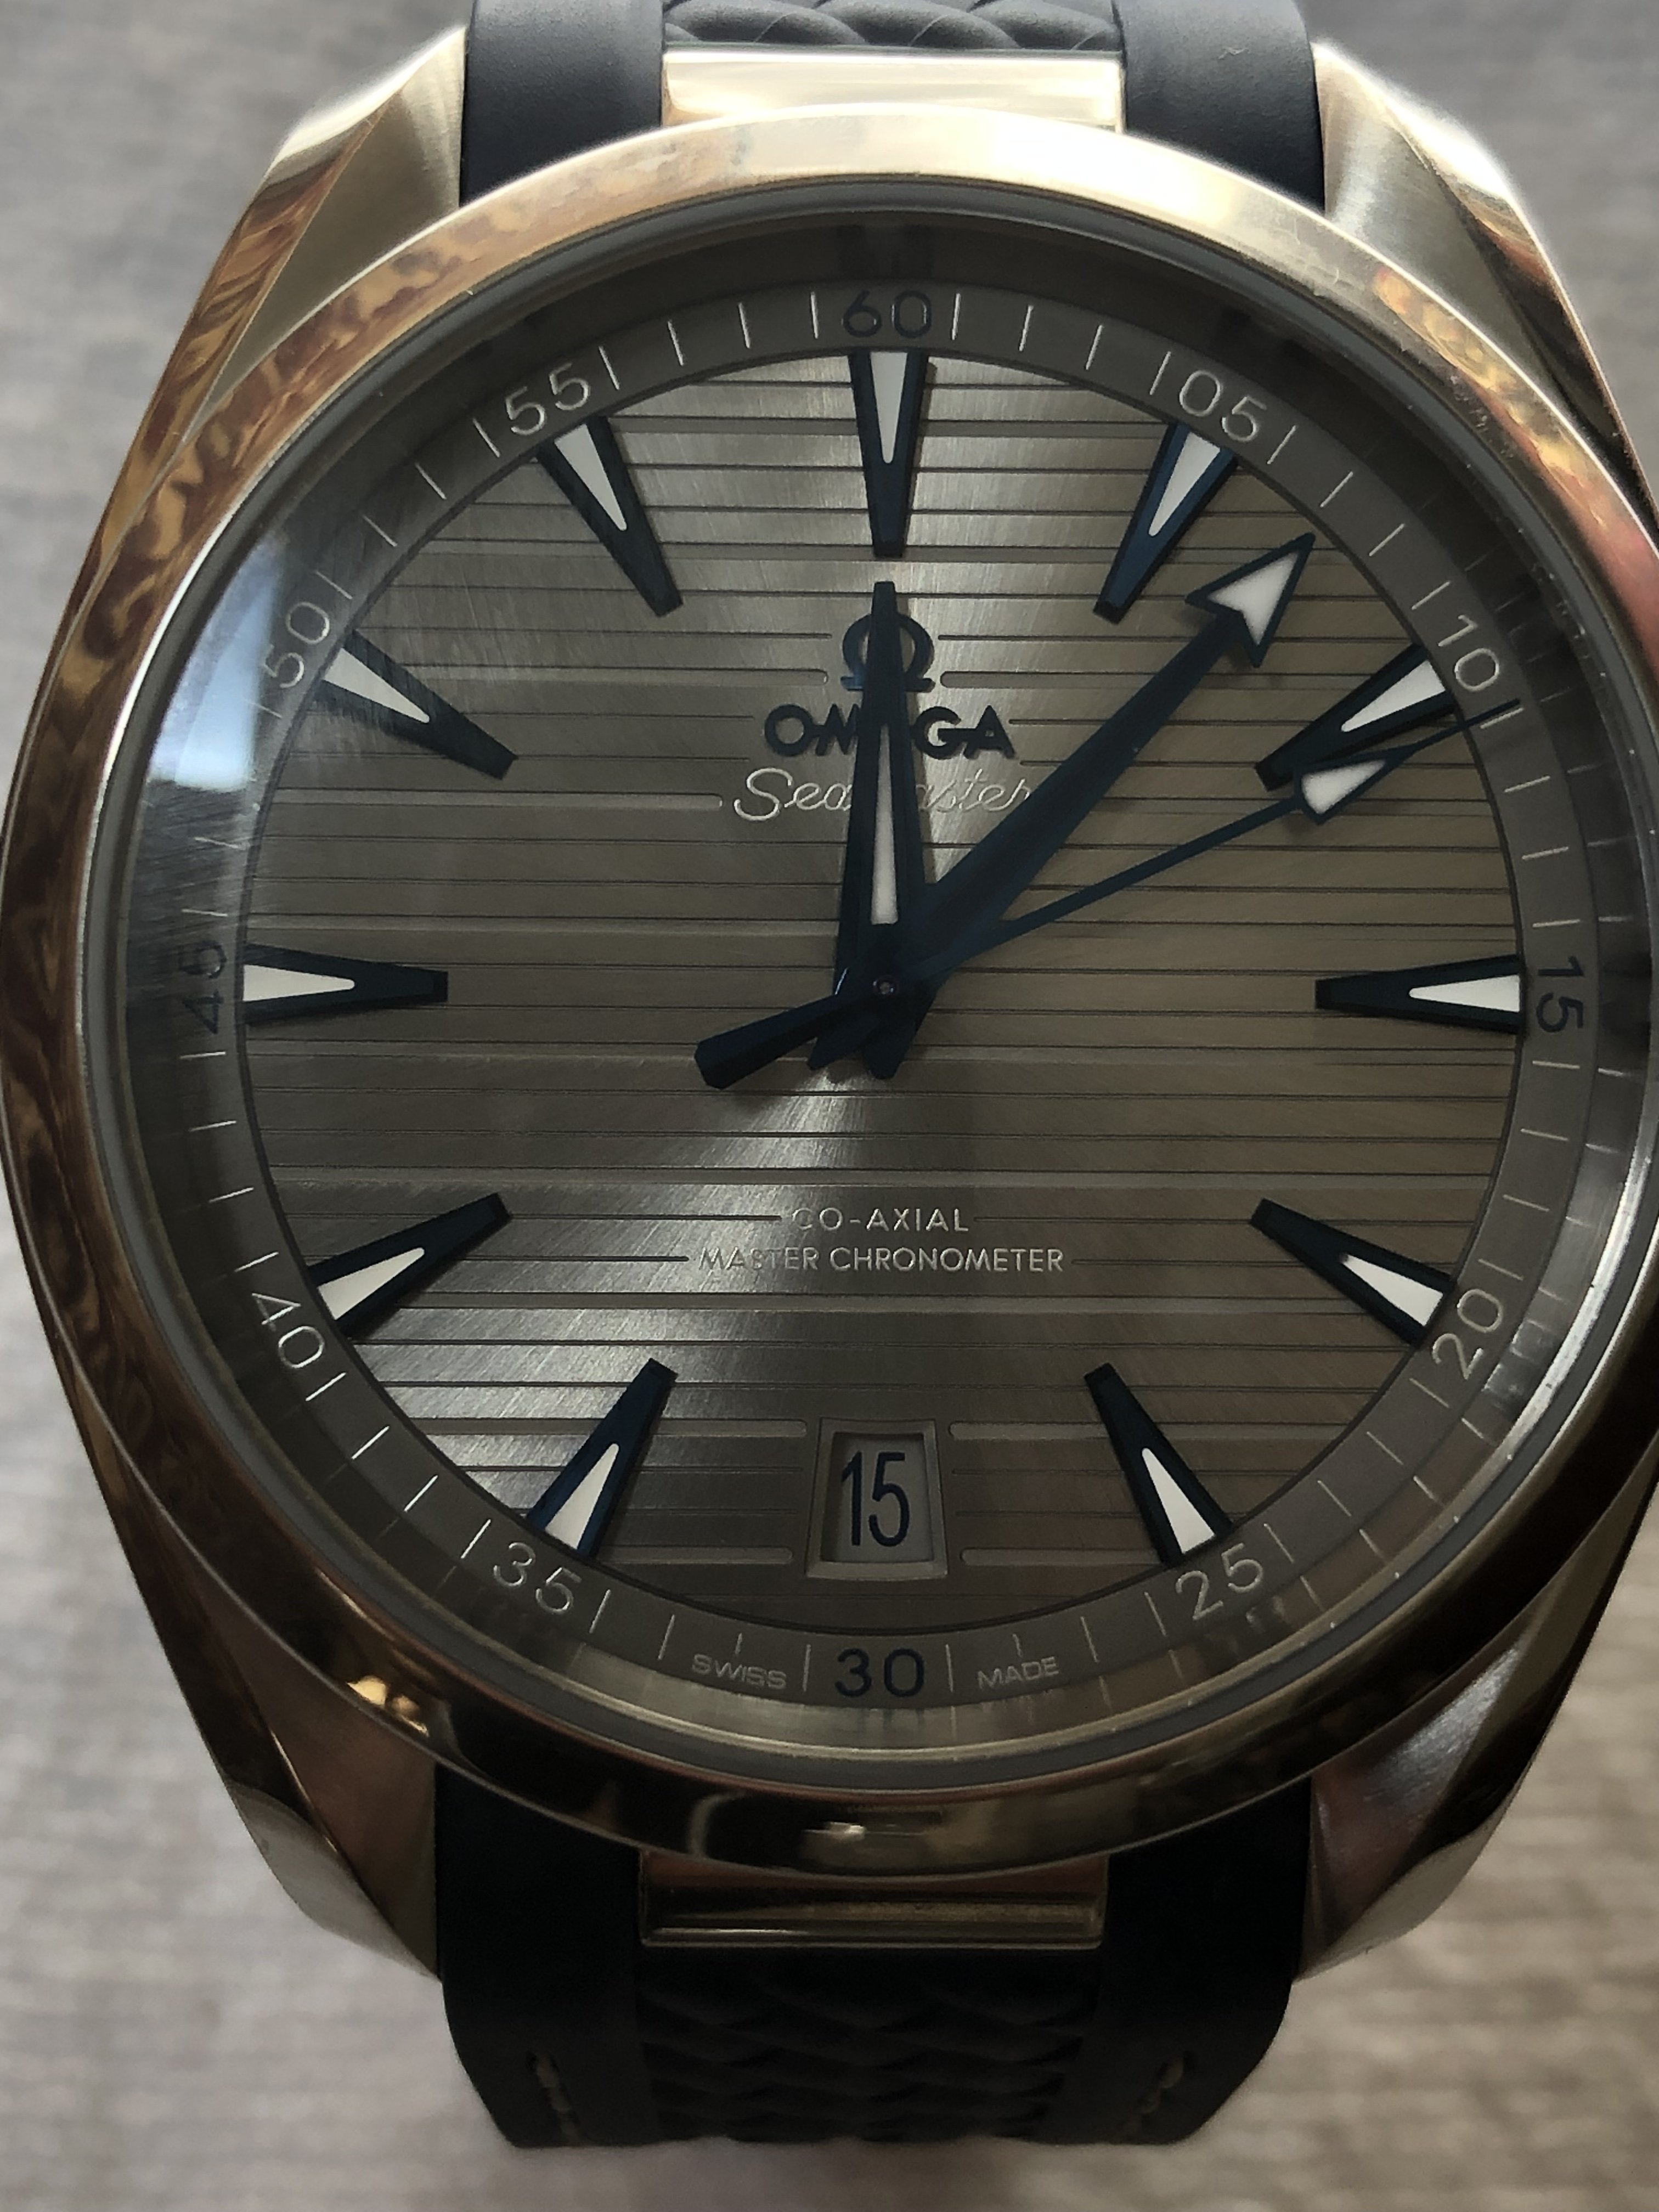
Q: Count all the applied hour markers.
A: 11